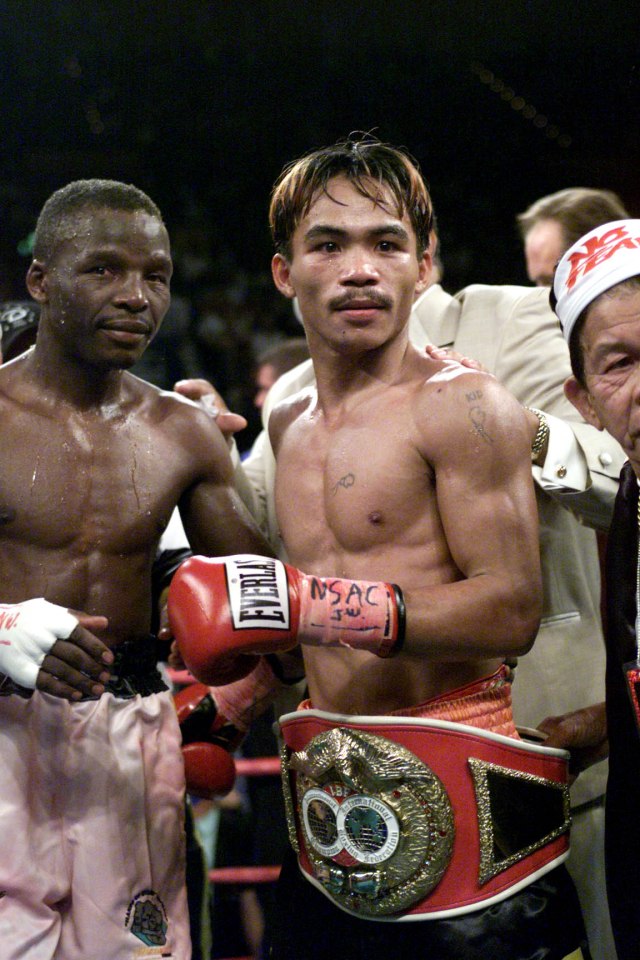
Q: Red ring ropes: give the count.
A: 3